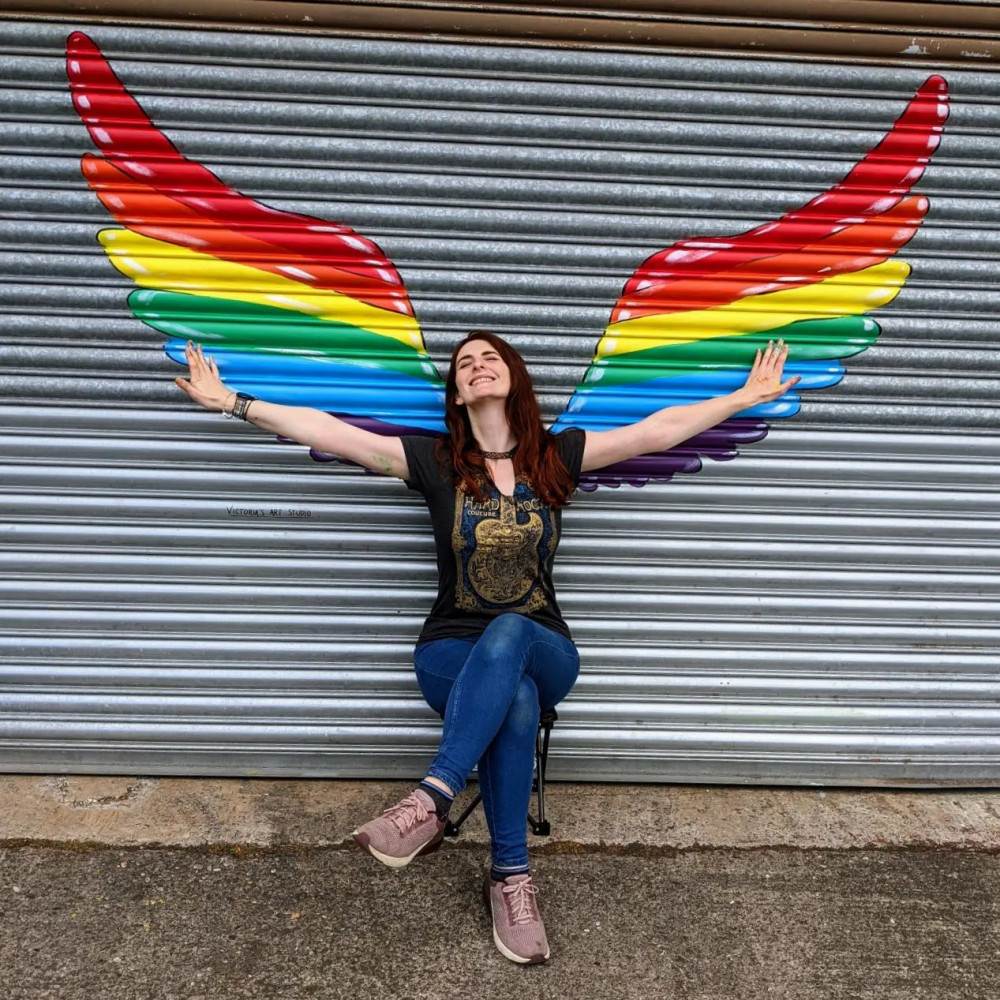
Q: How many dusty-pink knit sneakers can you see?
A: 2